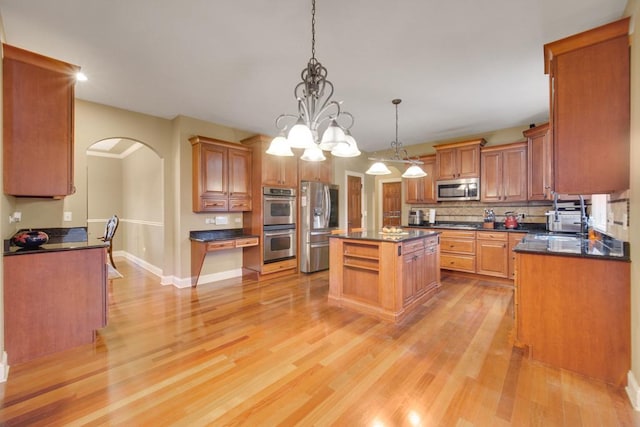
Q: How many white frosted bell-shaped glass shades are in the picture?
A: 7